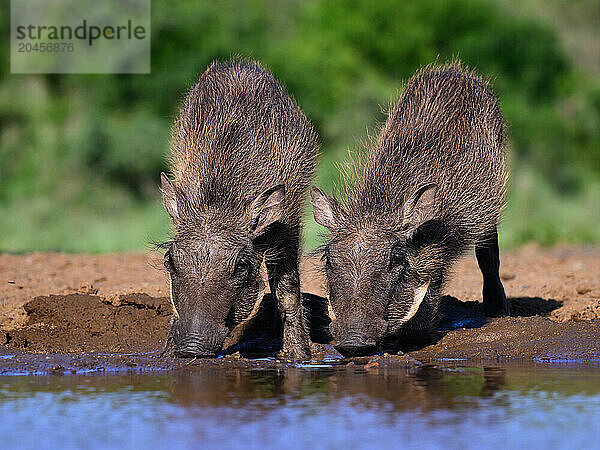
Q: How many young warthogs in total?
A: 2